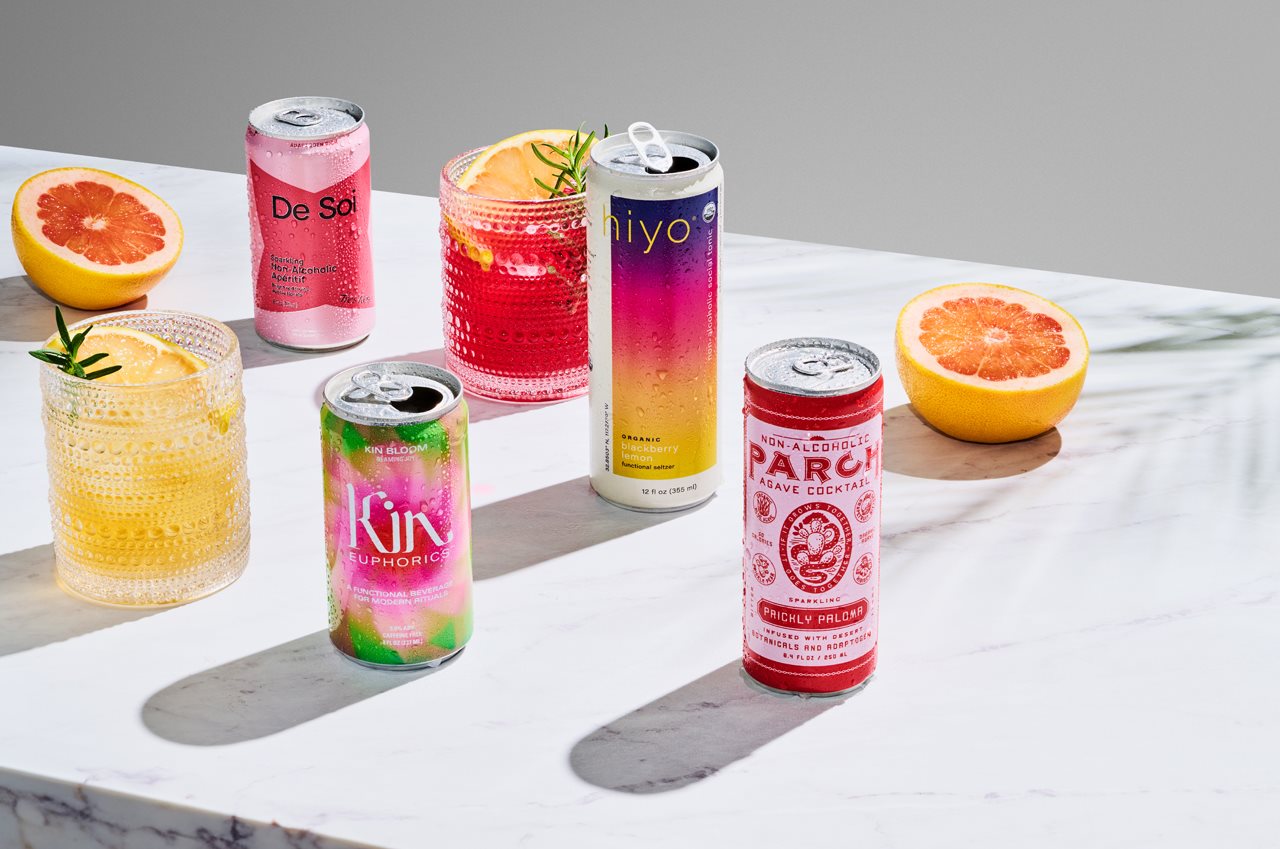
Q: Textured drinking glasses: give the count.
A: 2